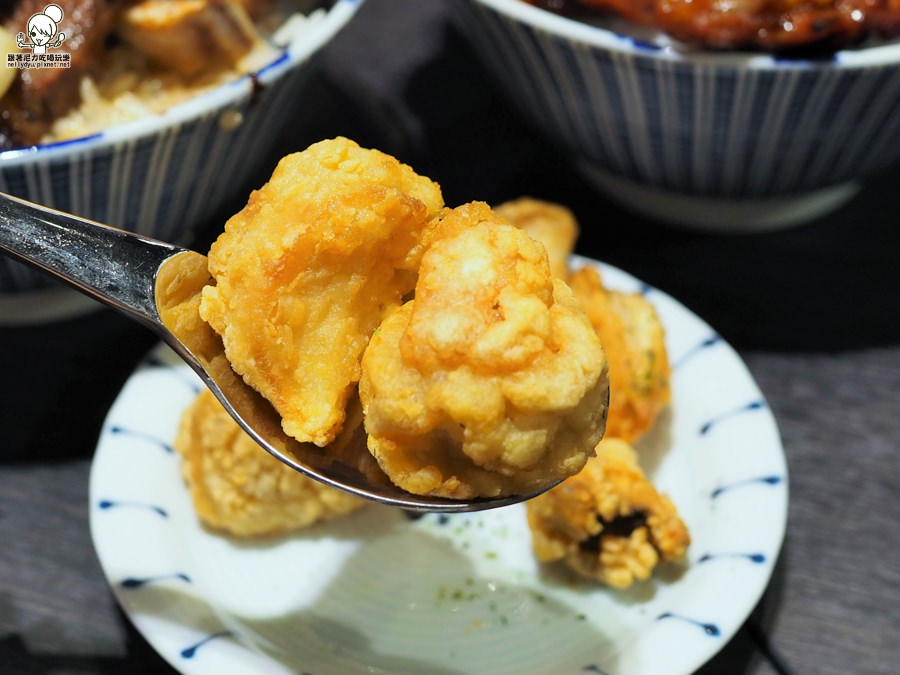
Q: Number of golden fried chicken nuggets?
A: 6